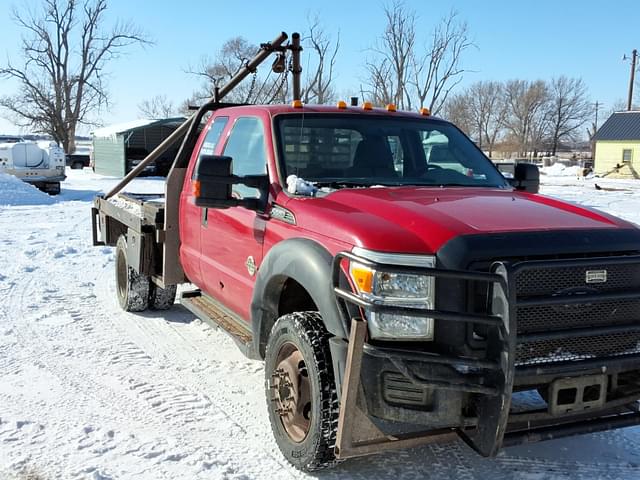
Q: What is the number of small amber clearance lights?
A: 5